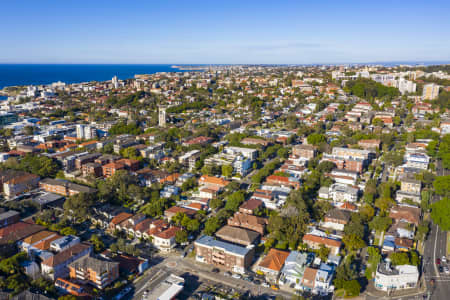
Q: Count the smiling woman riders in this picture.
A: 0